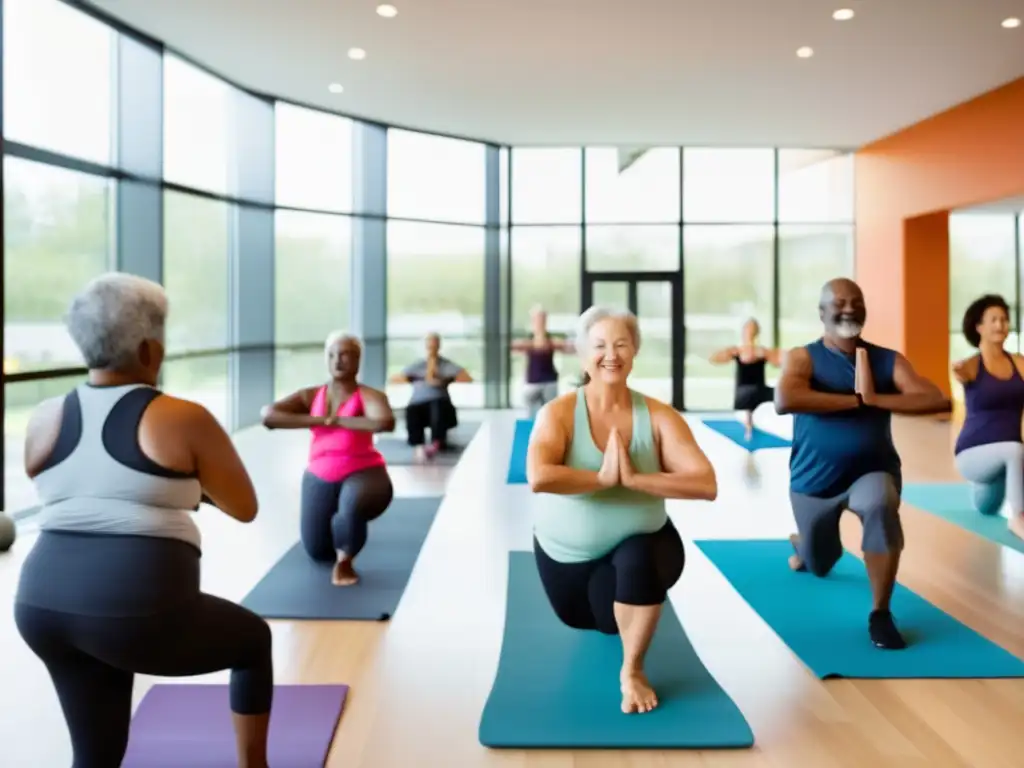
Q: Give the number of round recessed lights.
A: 6